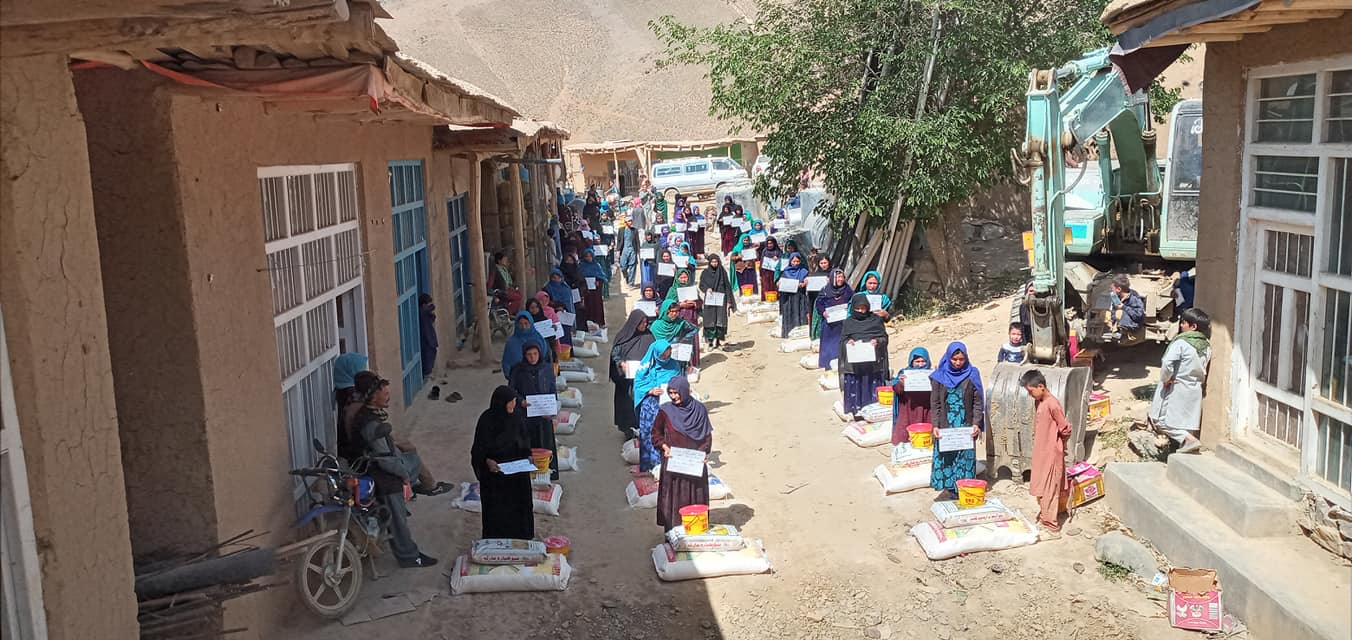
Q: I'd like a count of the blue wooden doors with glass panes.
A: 2